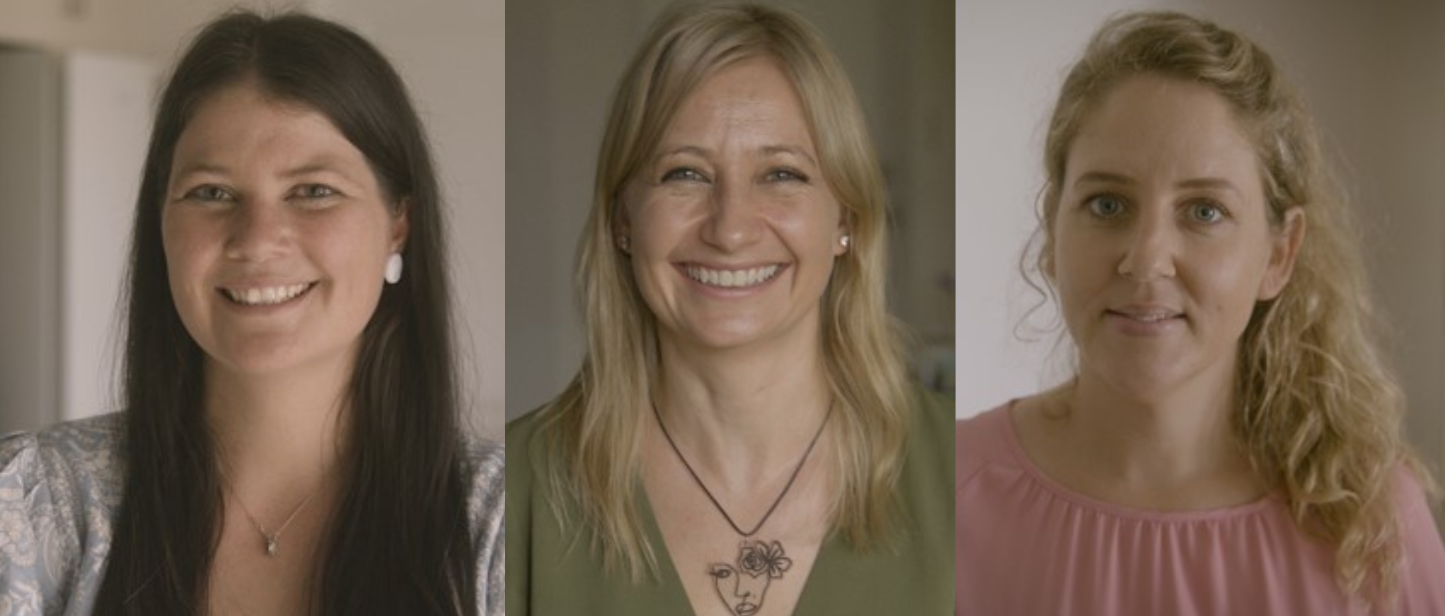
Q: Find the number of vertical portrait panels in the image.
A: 3